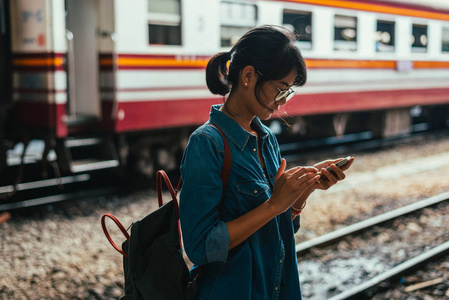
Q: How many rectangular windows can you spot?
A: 7